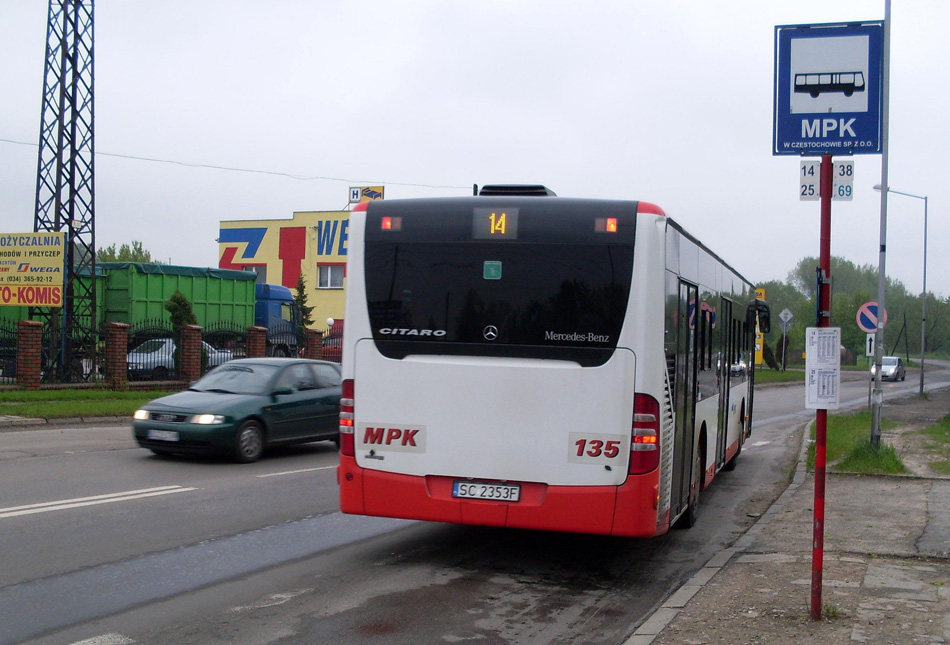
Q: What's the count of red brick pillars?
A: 5